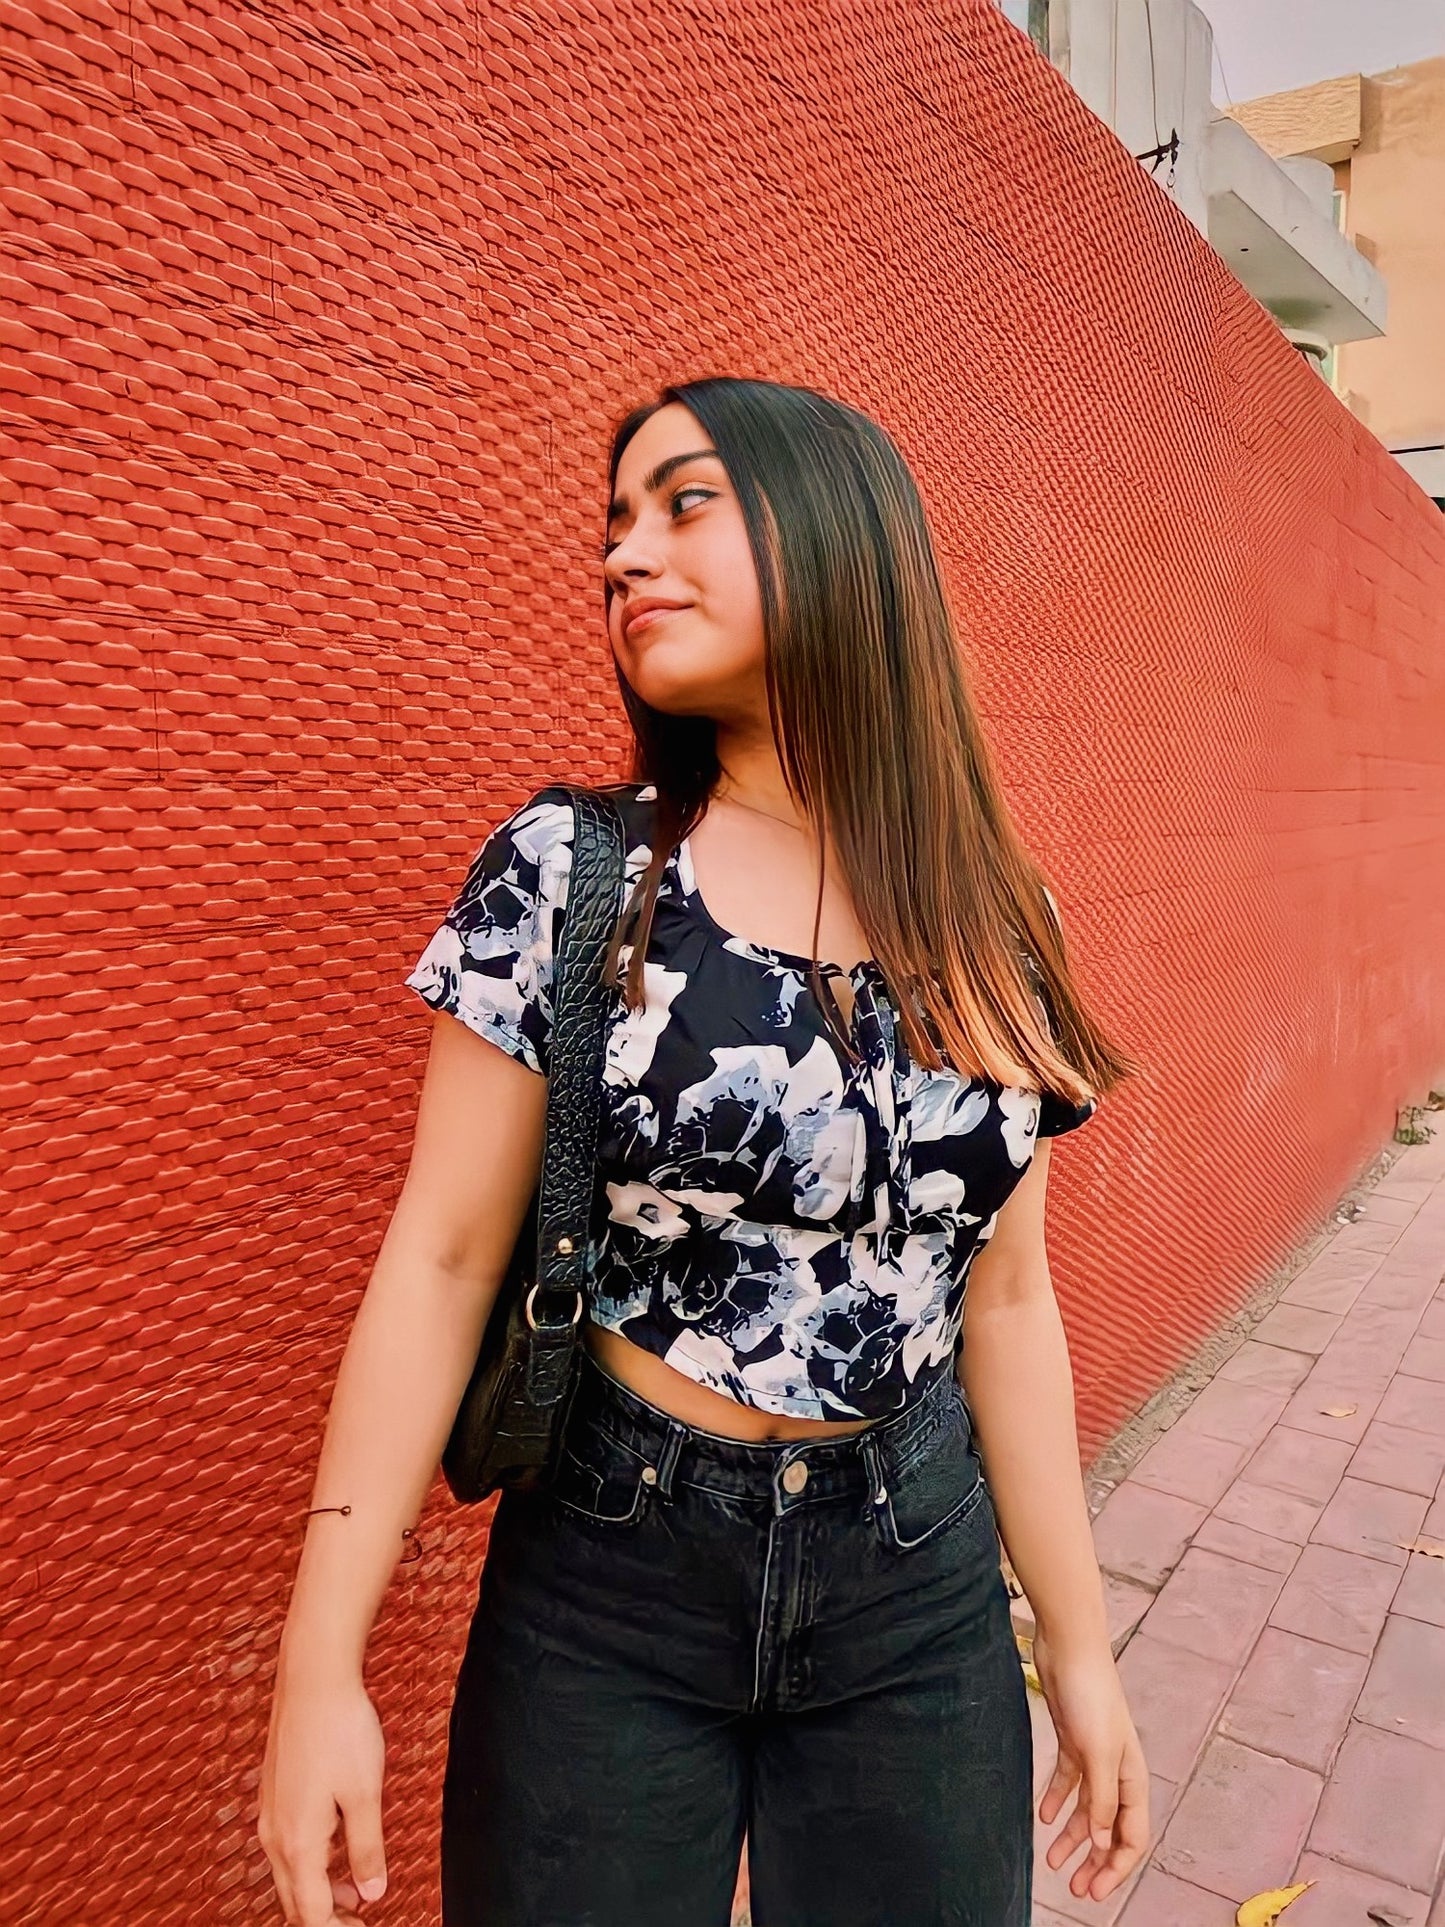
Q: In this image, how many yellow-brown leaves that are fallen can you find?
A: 3